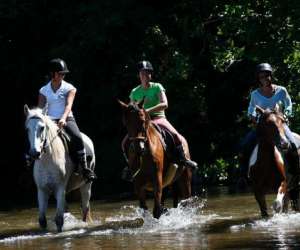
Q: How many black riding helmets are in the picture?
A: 3